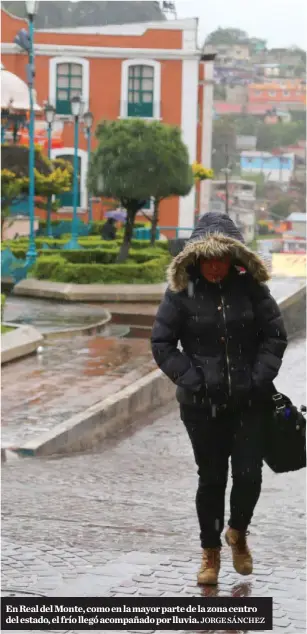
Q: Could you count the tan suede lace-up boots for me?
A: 2